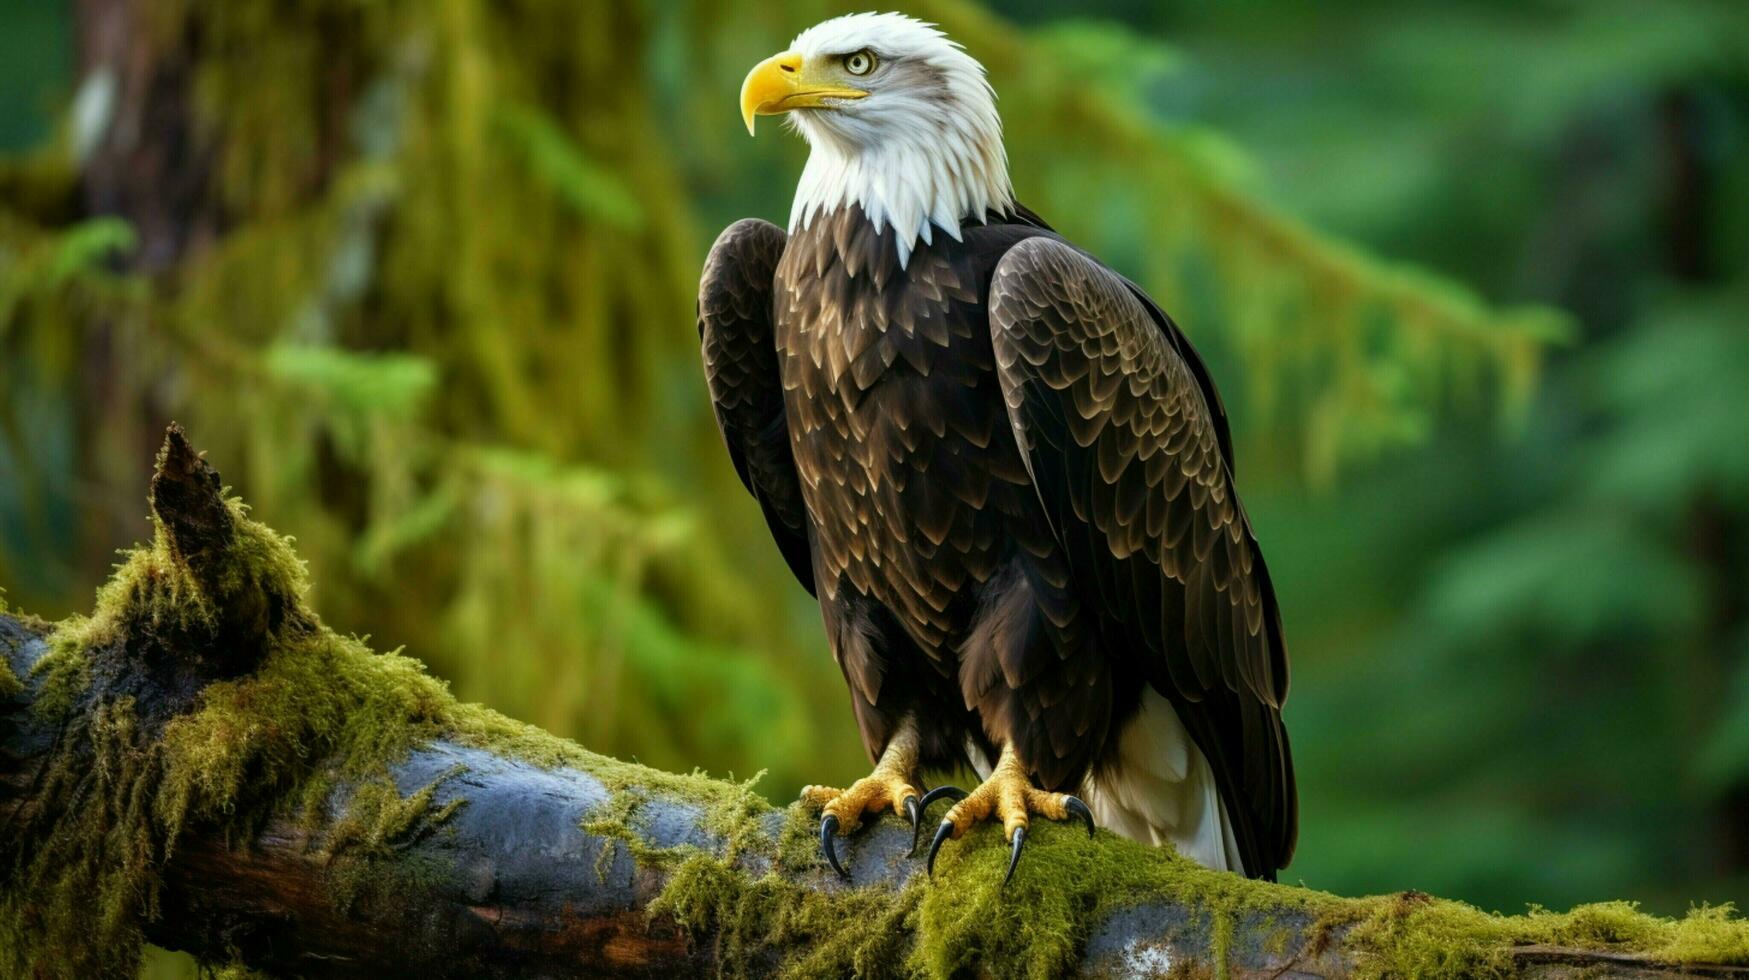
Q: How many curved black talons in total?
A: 6